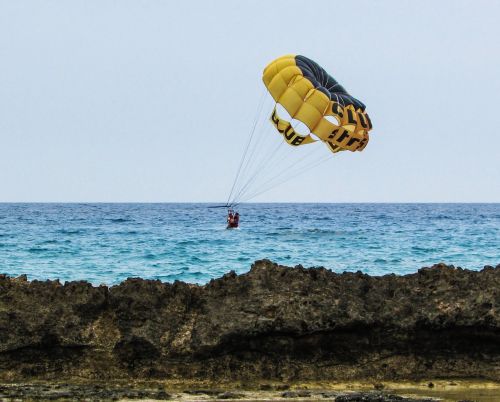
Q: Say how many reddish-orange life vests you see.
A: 2